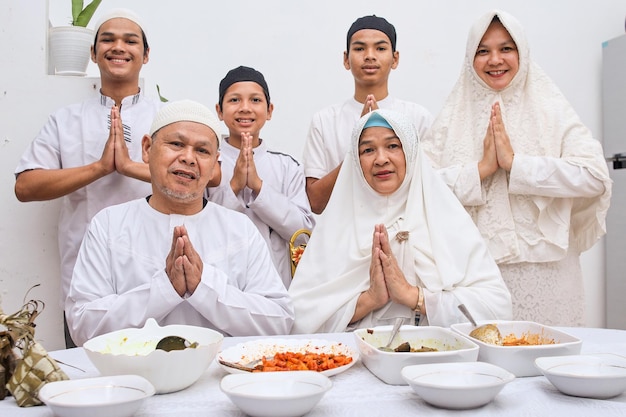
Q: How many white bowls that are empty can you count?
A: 4